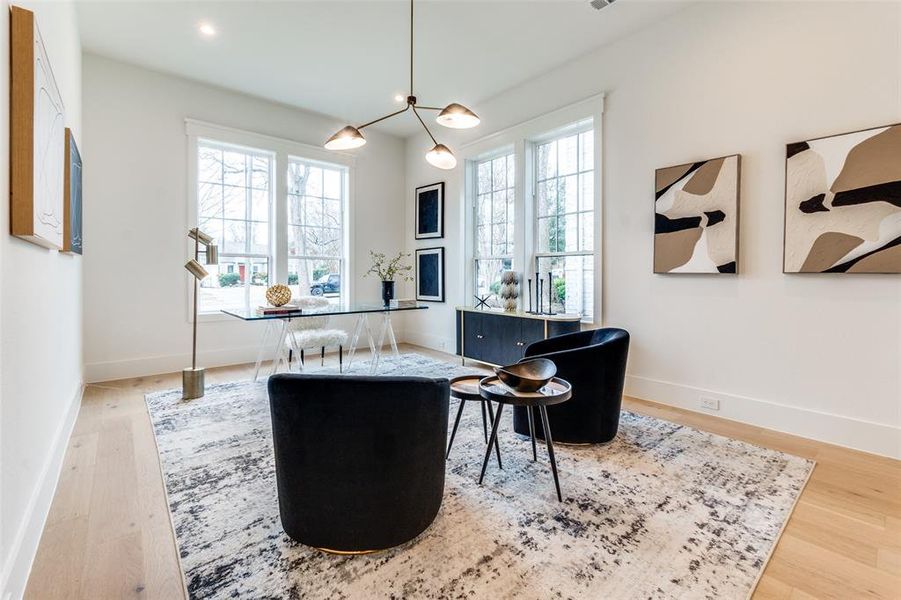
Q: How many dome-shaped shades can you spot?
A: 3